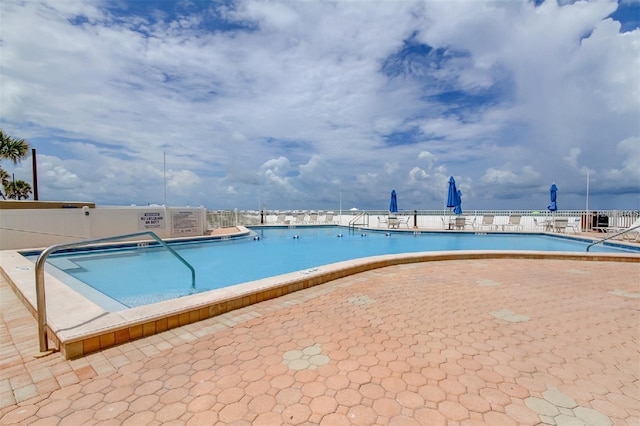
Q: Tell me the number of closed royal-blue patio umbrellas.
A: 4